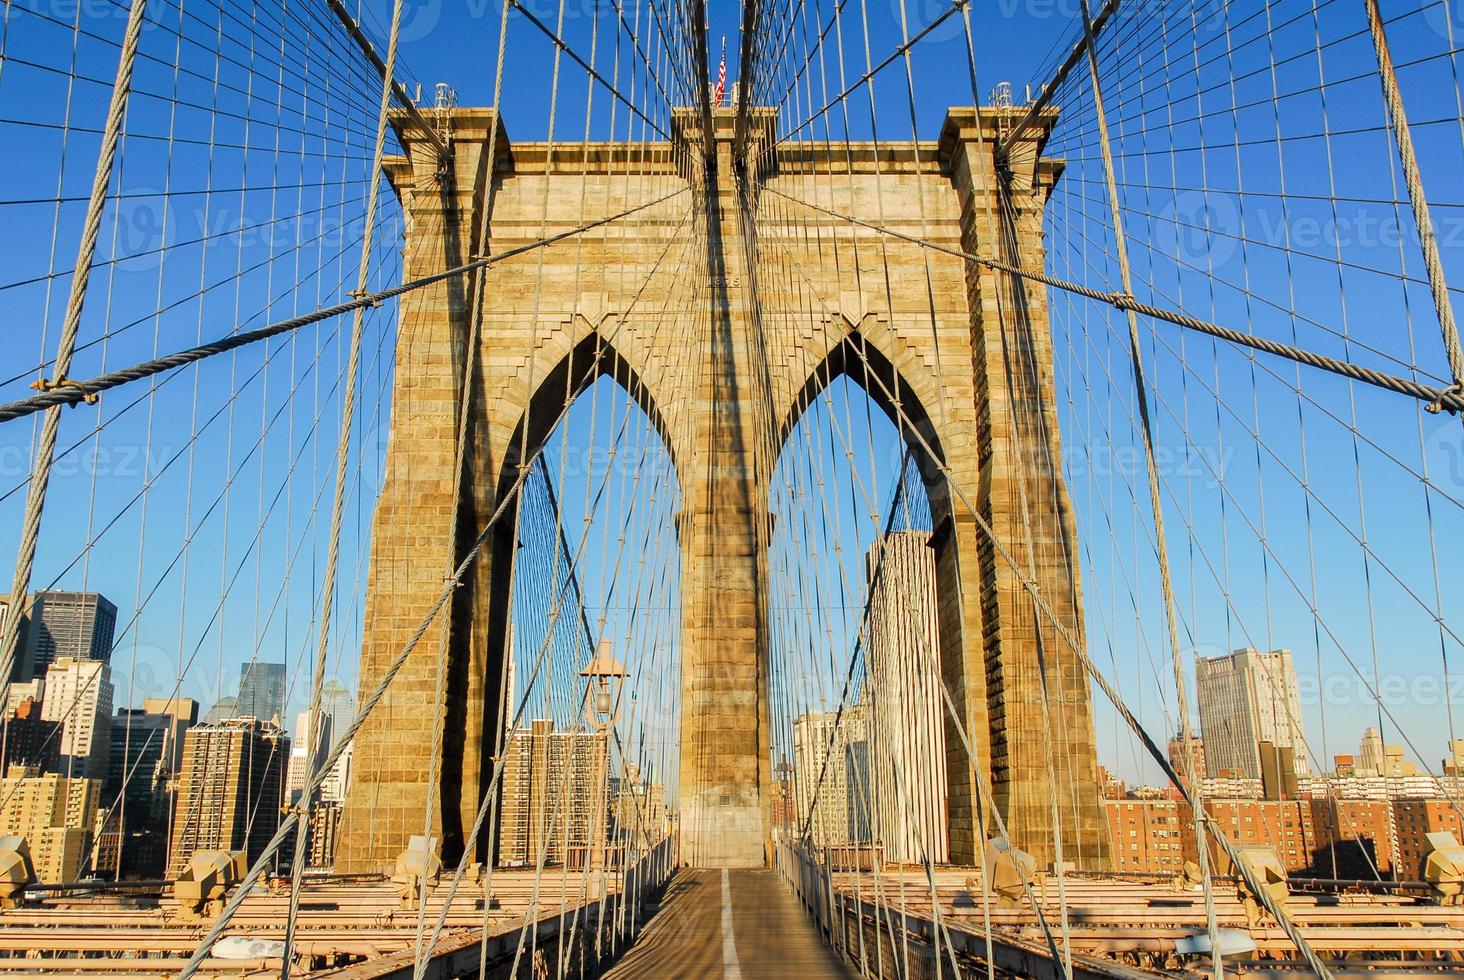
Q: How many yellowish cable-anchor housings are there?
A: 6